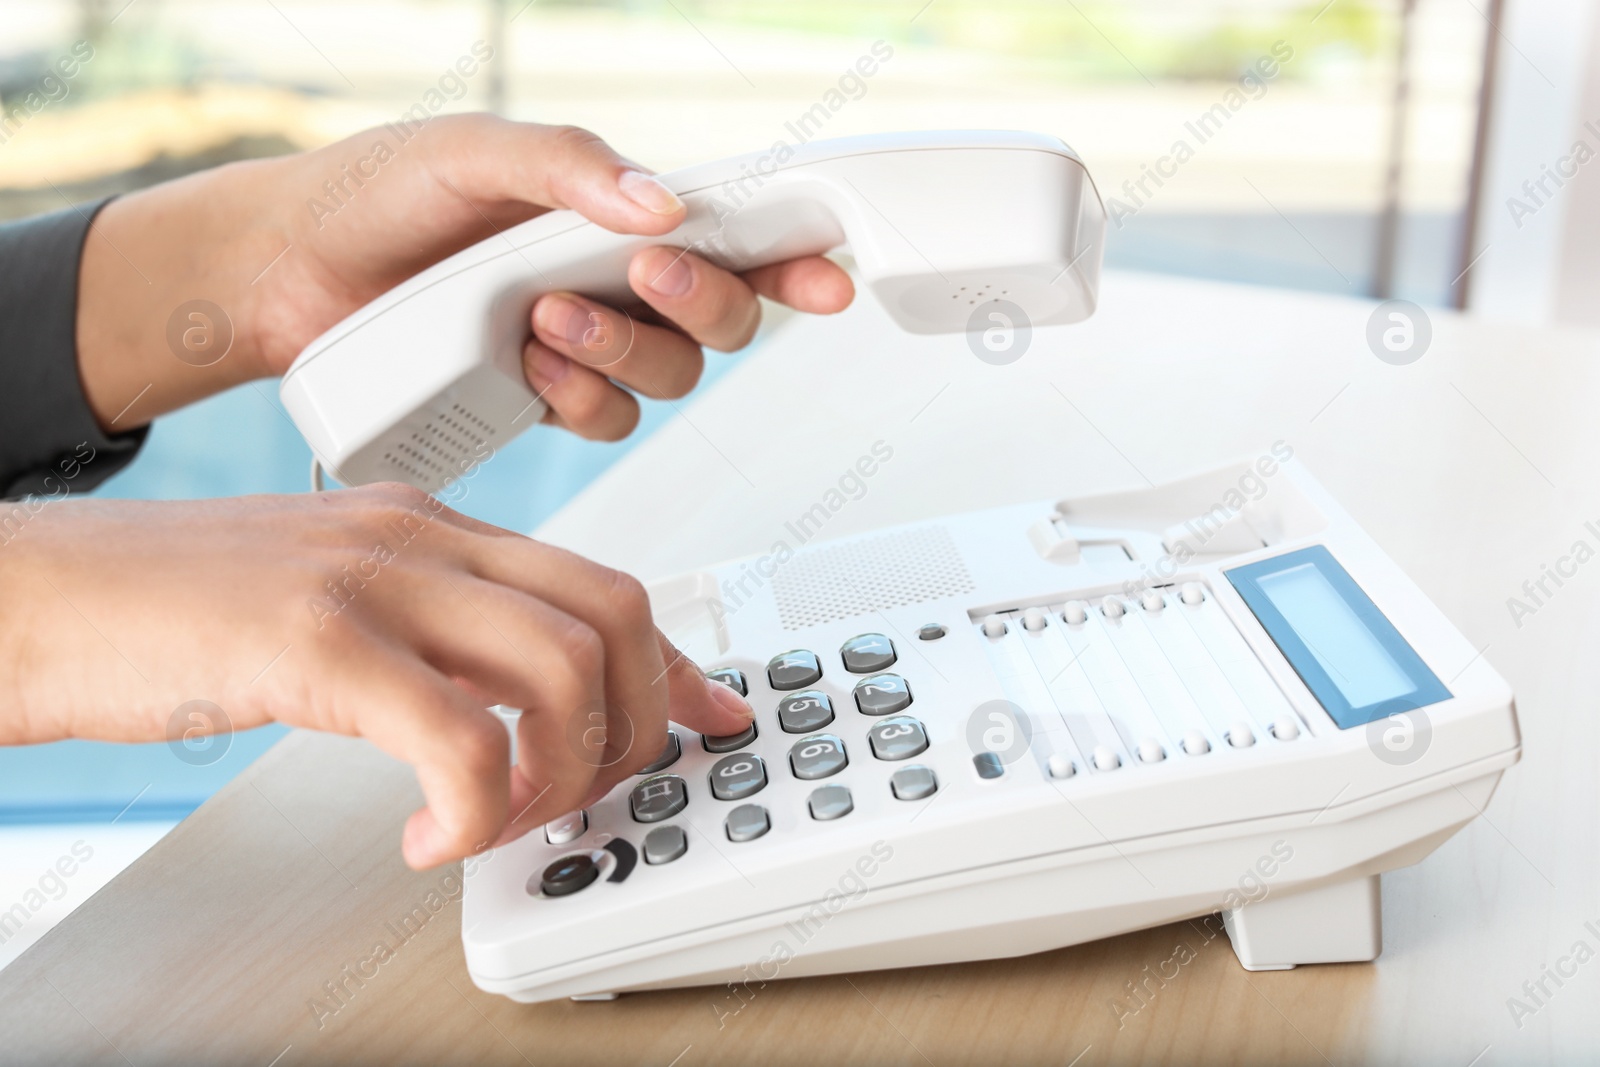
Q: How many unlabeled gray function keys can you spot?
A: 4